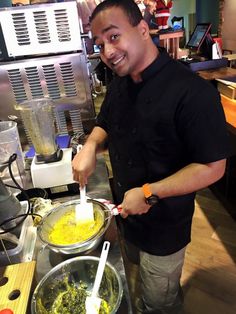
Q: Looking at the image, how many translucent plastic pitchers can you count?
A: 2